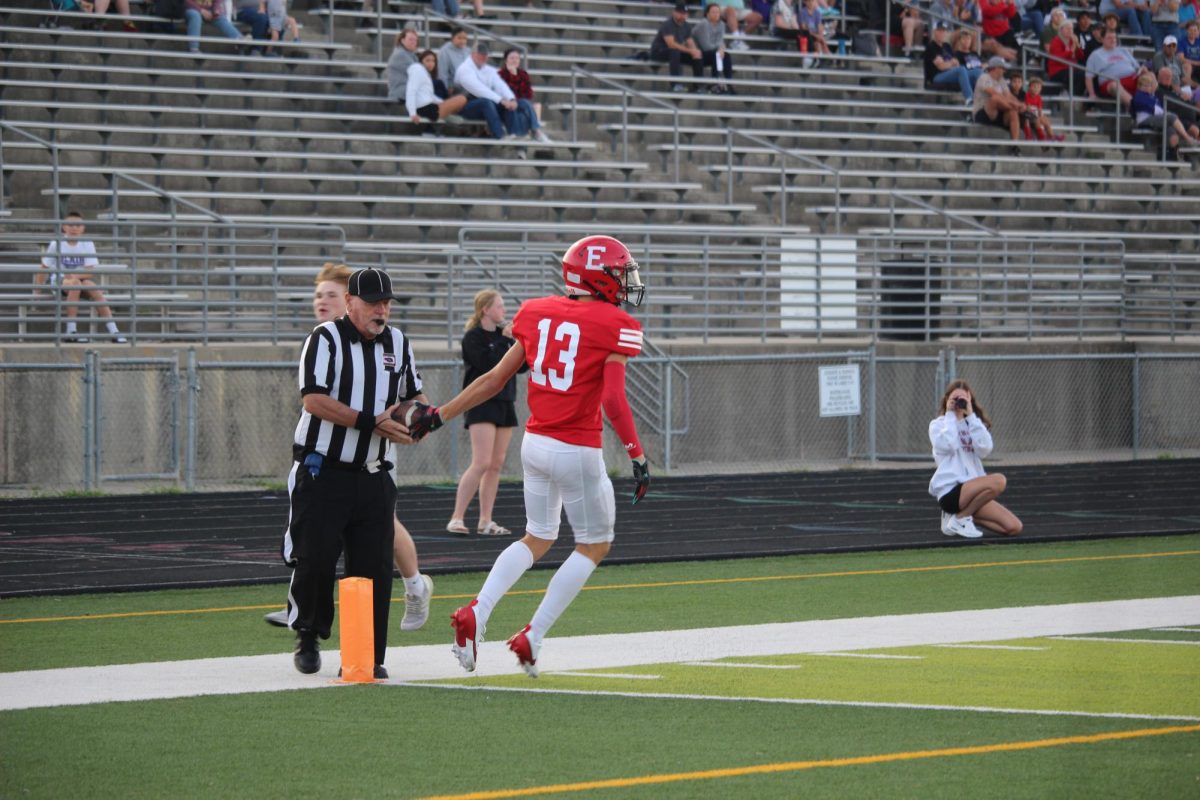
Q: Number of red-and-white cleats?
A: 2